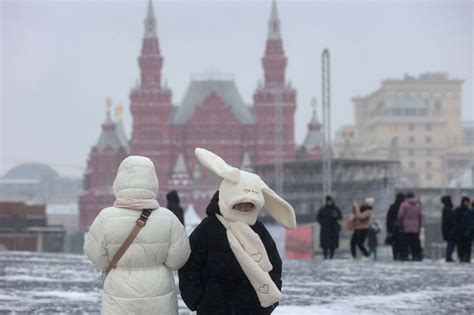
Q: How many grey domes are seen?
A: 1